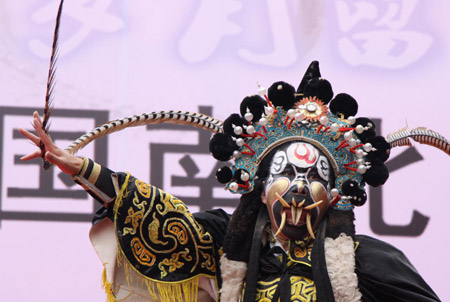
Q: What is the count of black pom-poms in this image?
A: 13